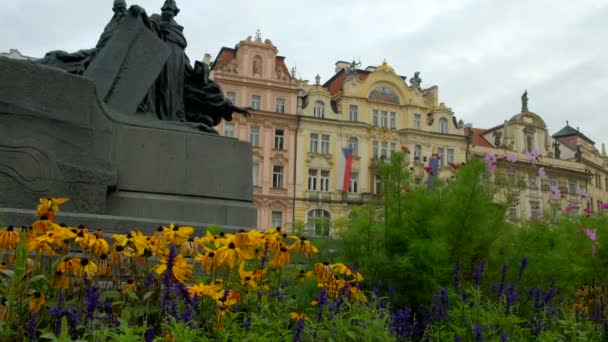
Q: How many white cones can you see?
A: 0